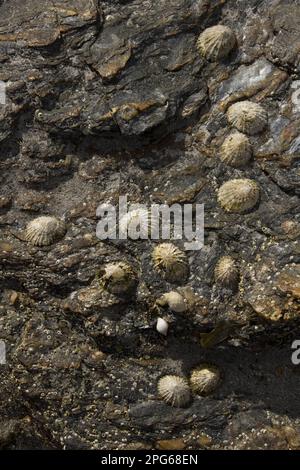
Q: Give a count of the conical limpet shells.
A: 11